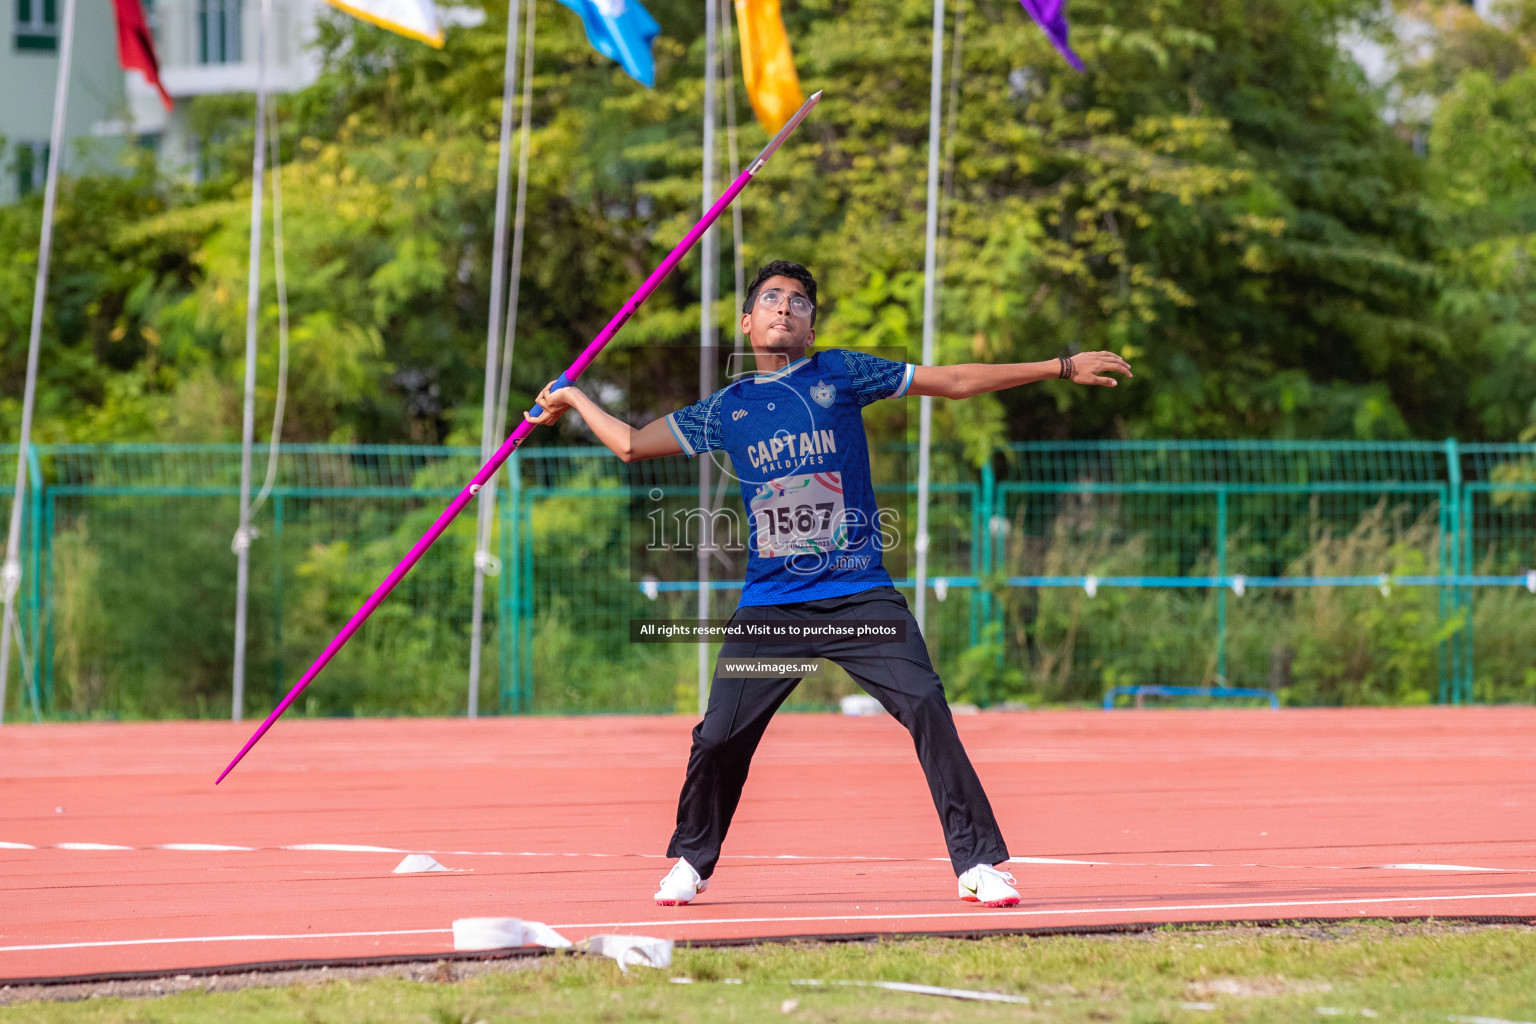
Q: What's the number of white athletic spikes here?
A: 2